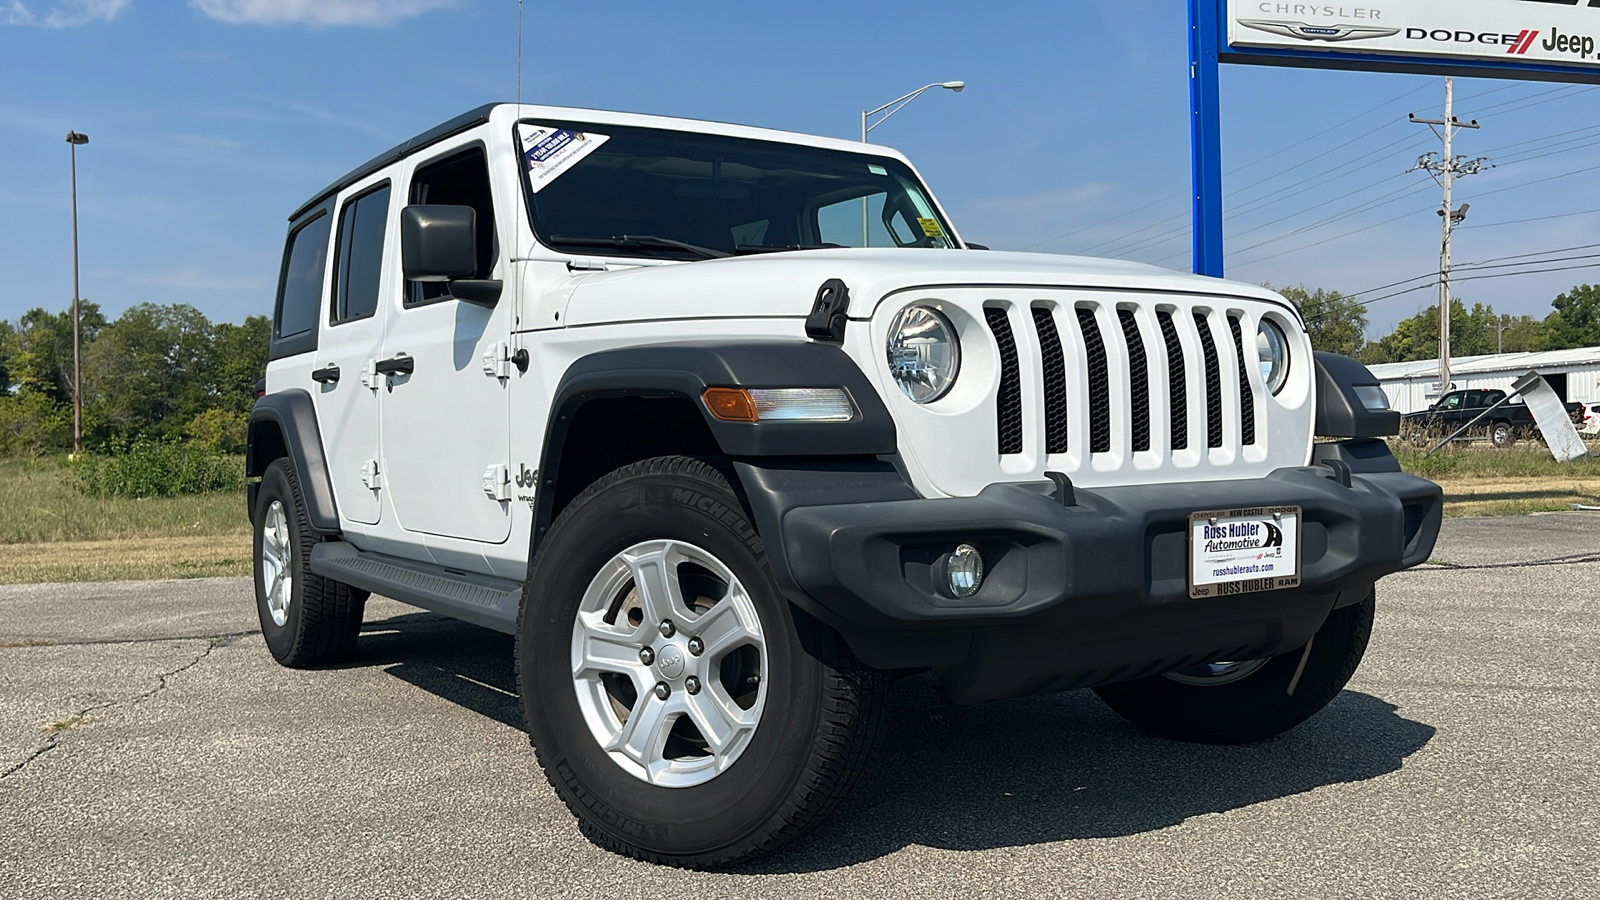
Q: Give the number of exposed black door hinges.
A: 0